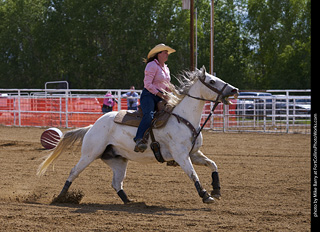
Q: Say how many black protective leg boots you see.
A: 4